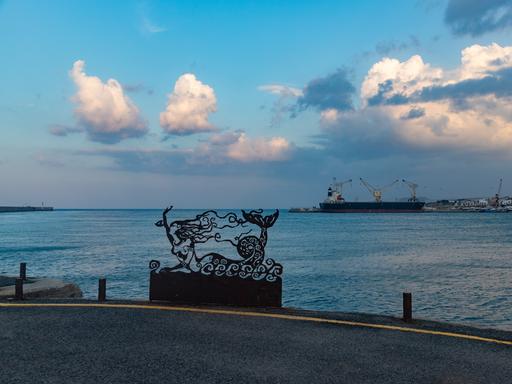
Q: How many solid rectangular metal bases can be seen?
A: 1